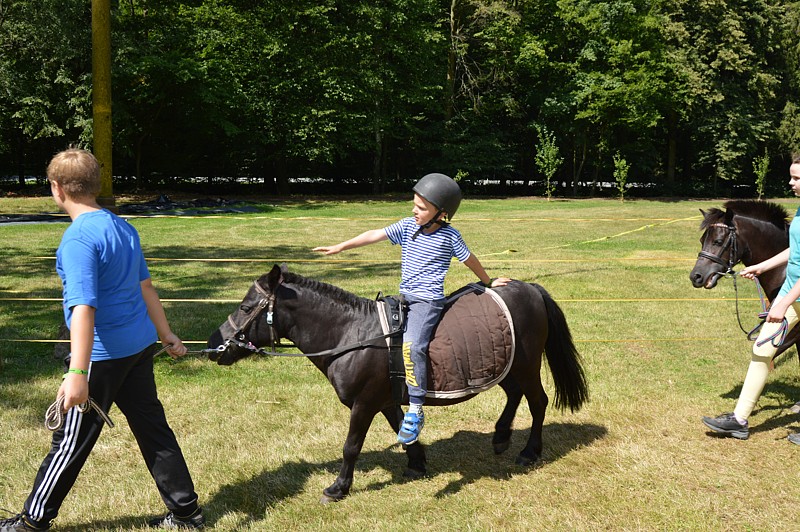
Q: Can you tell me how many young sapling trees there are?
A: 3